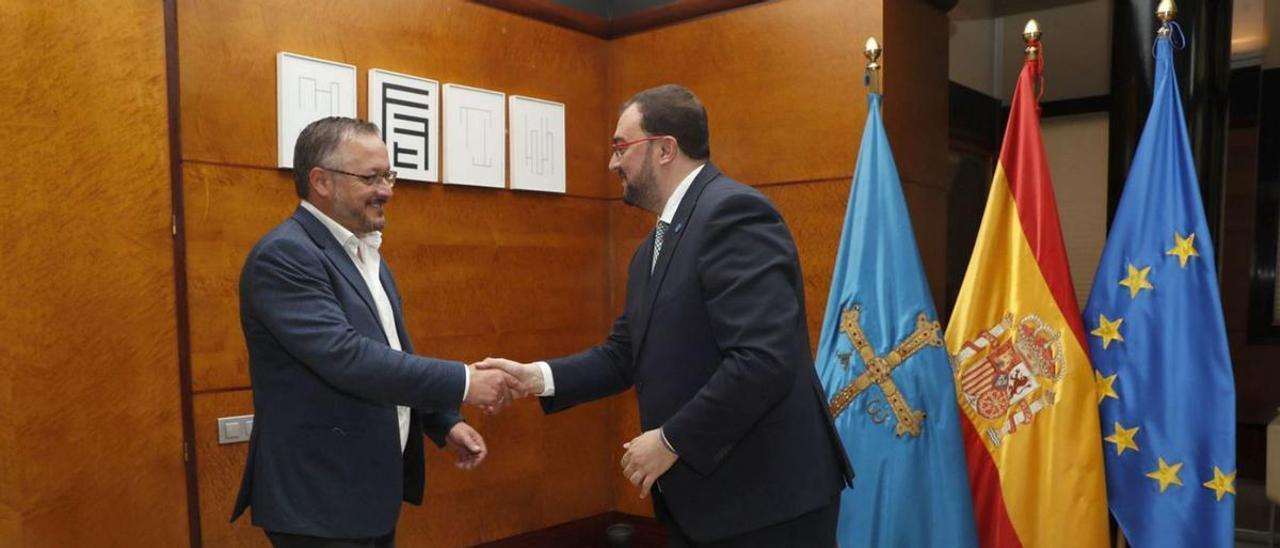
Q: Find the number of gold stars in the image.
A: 7